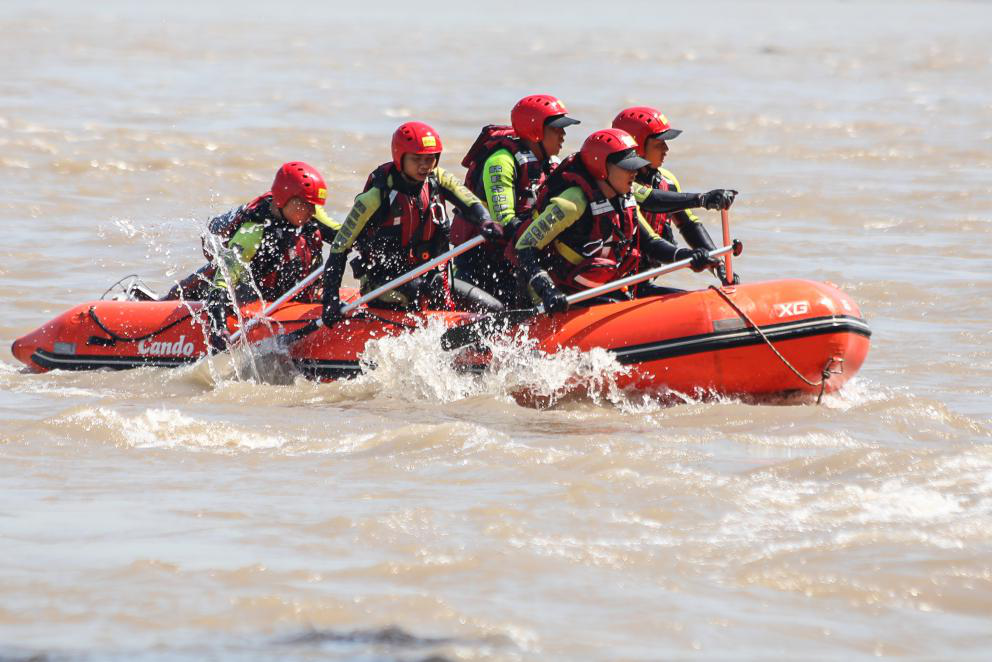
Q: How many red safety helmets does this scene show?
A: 5